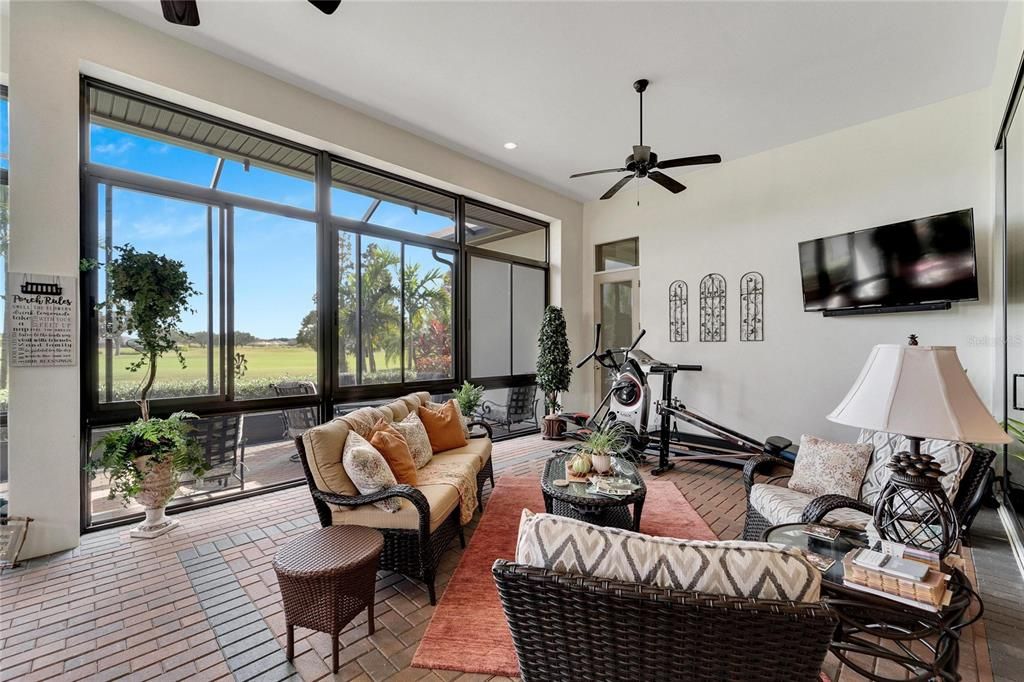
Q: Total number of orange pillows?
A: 2